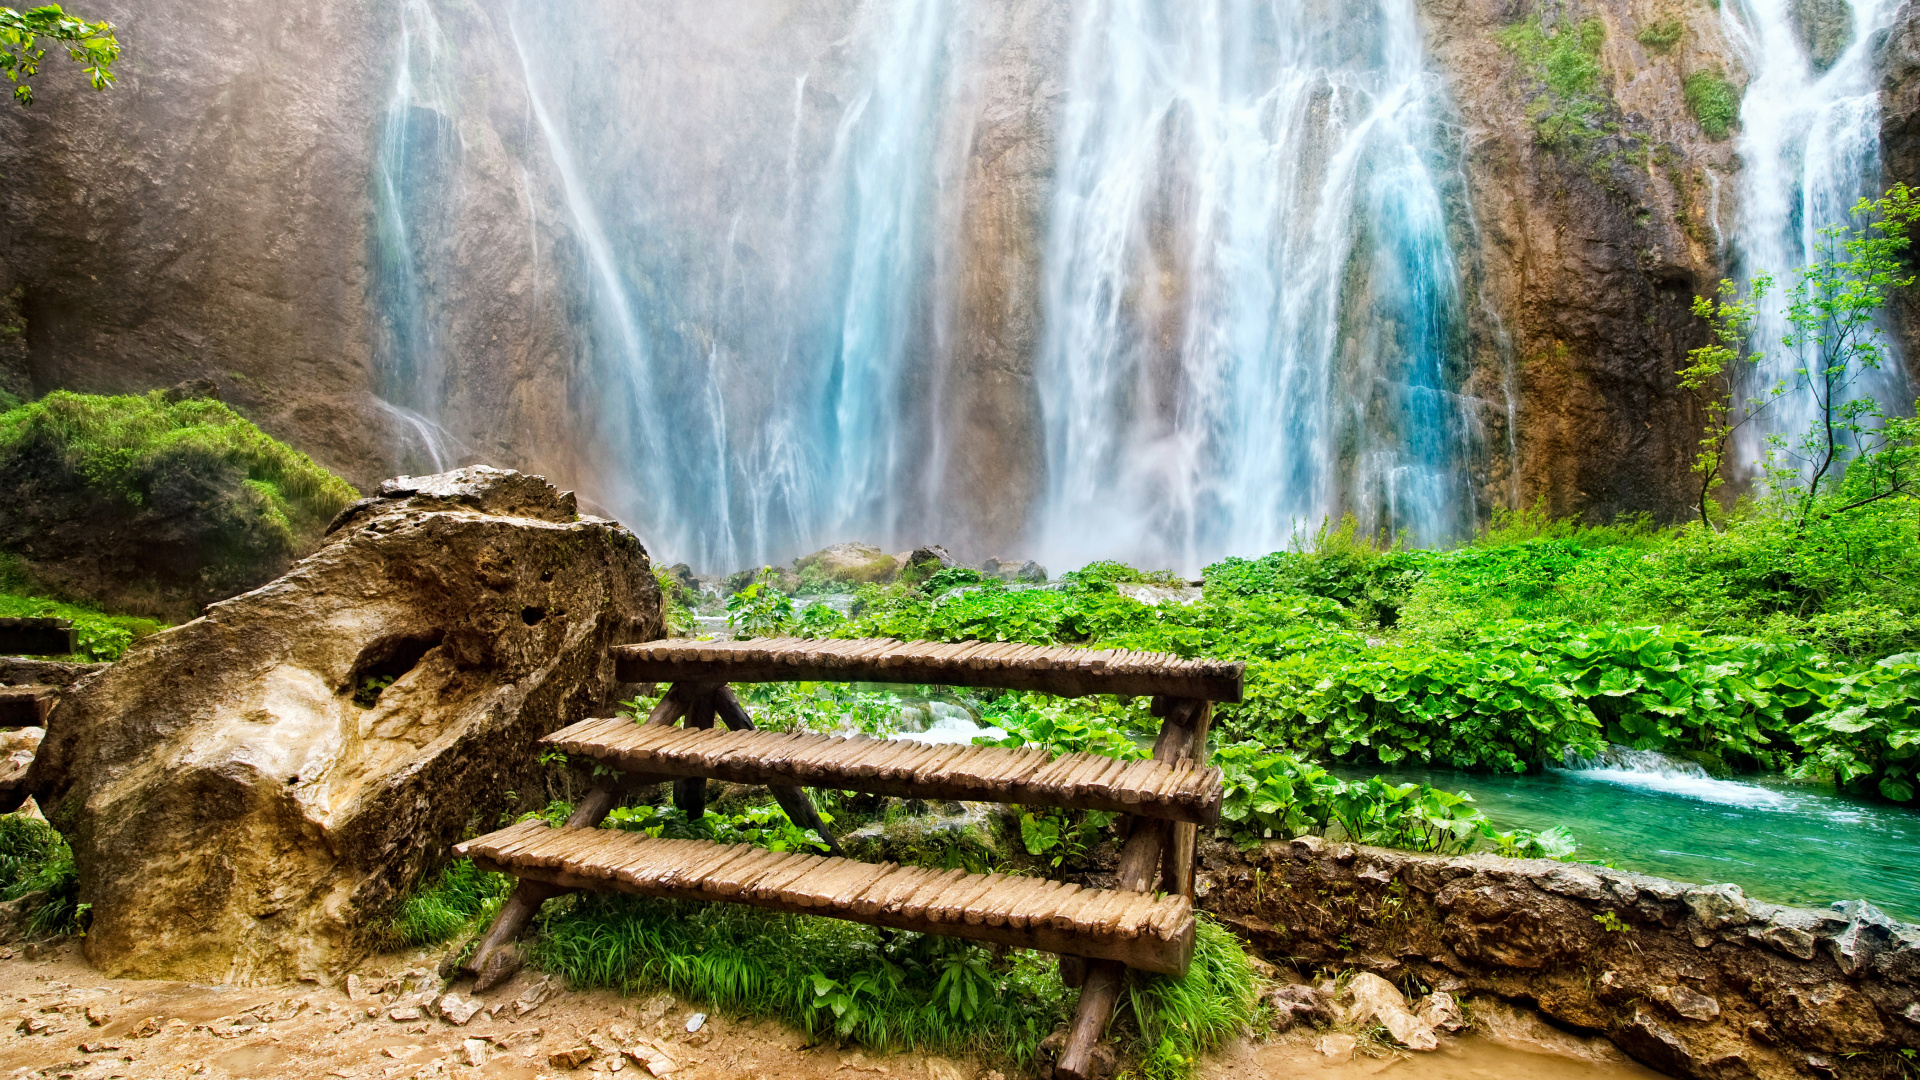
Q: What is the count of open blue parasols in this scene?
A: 0